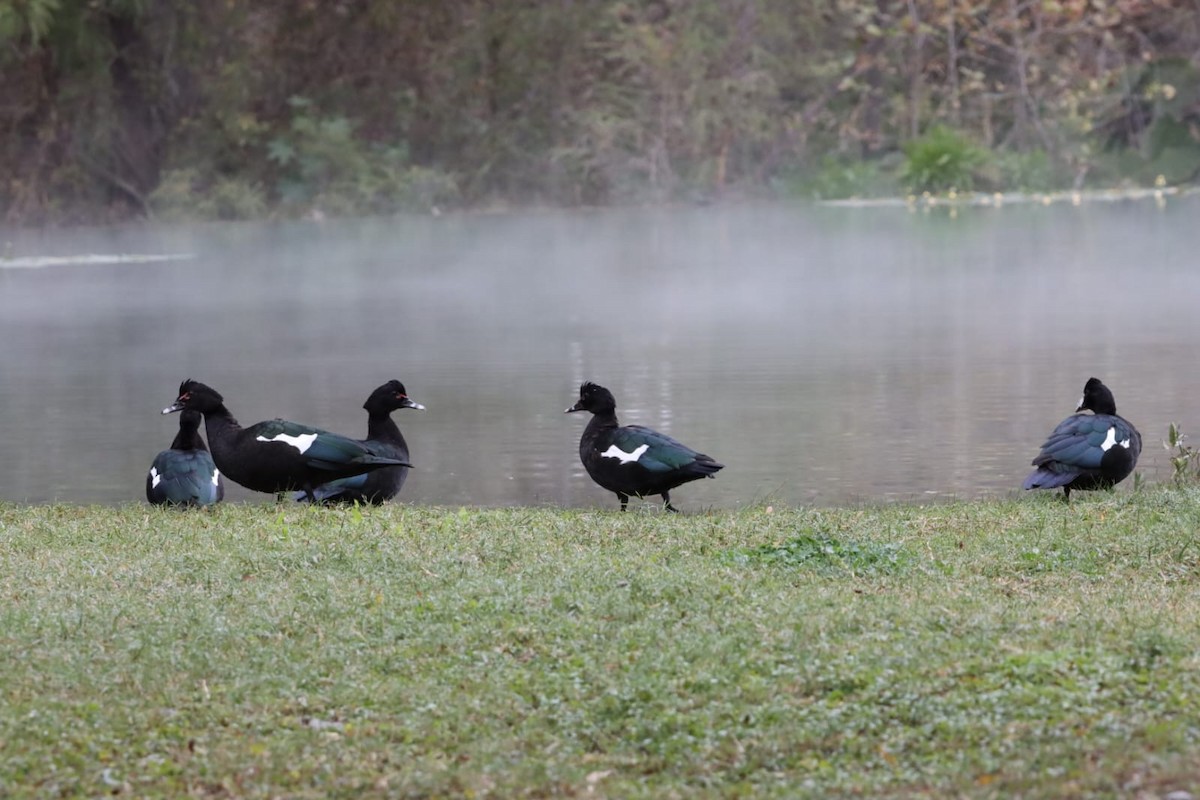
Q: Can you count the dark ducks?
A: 5